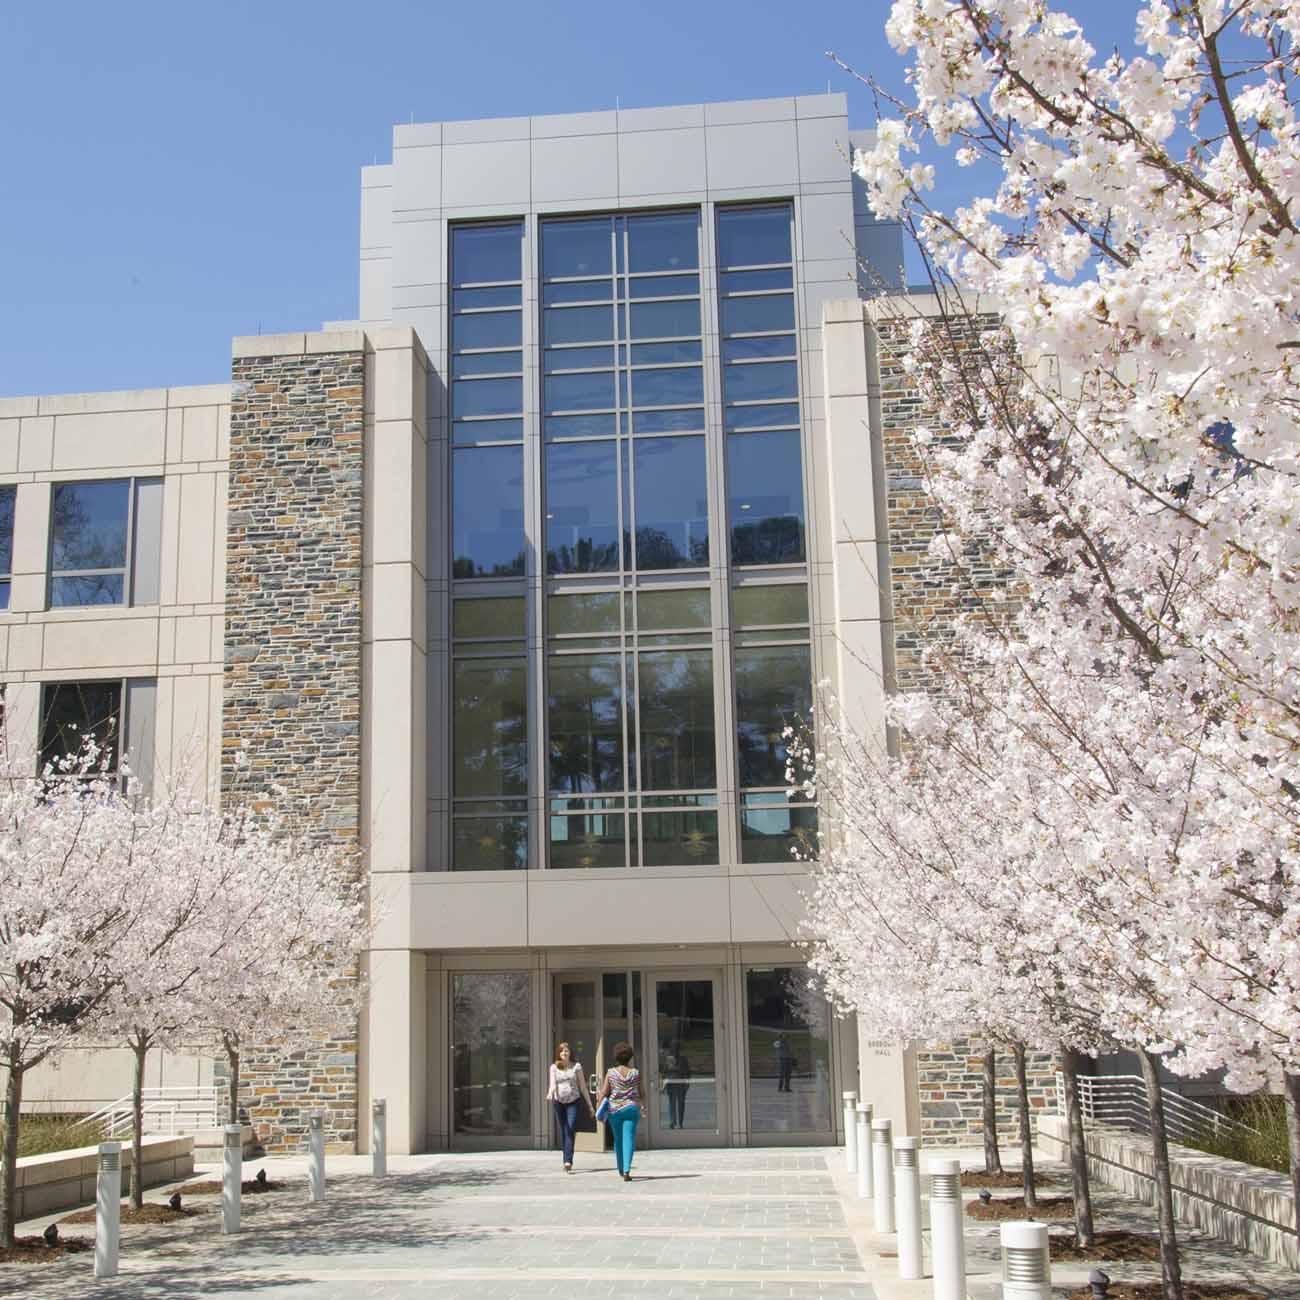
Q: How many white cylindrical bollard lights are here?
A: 10